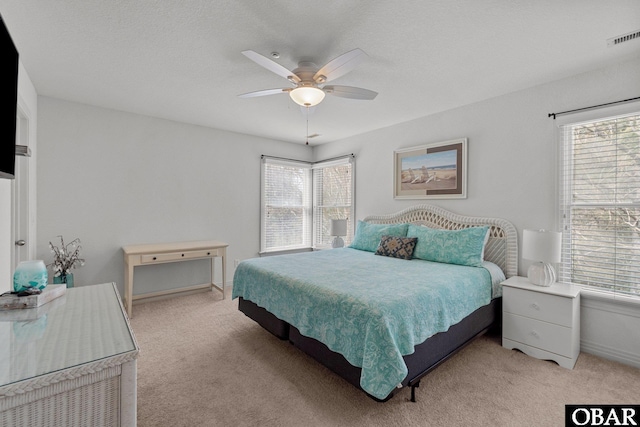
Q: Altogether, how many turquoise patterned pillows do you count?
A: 2